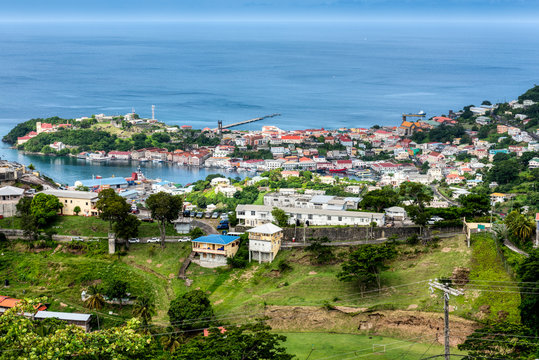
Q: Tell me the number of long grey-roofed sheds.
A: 1